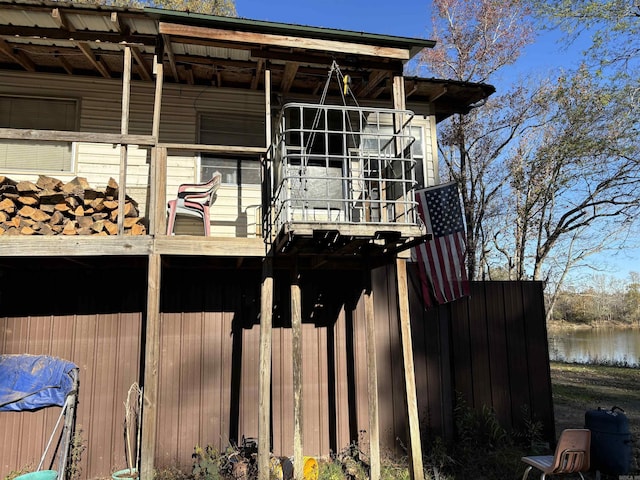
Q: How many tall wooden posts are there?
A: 5